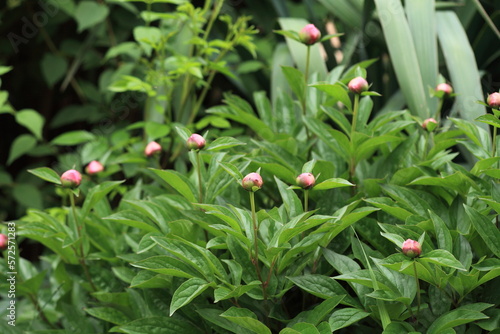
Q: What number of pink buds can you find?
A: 13